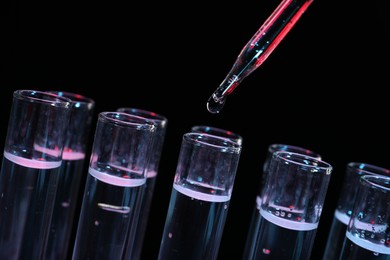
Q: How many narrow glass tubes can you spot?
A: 10